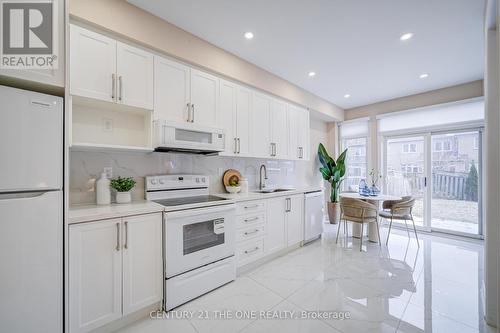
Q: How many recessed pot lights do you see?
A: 5